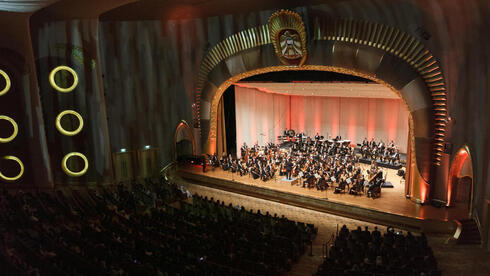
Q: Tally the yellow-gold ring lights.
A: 6